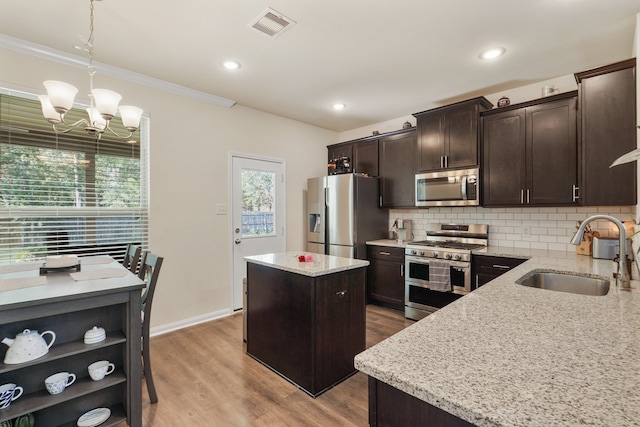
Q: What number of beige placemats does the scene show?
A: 4